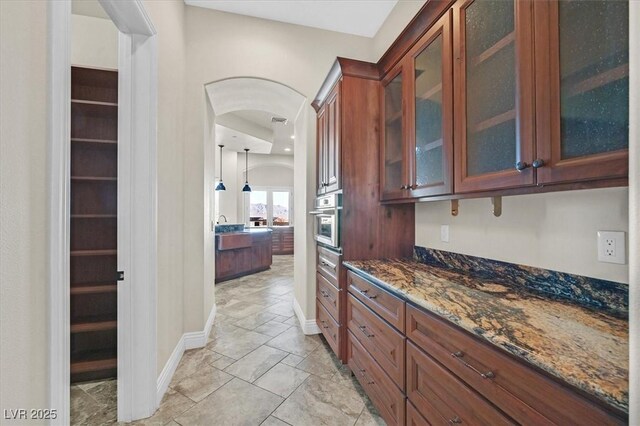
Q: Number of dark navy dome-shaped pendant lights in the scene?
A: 2